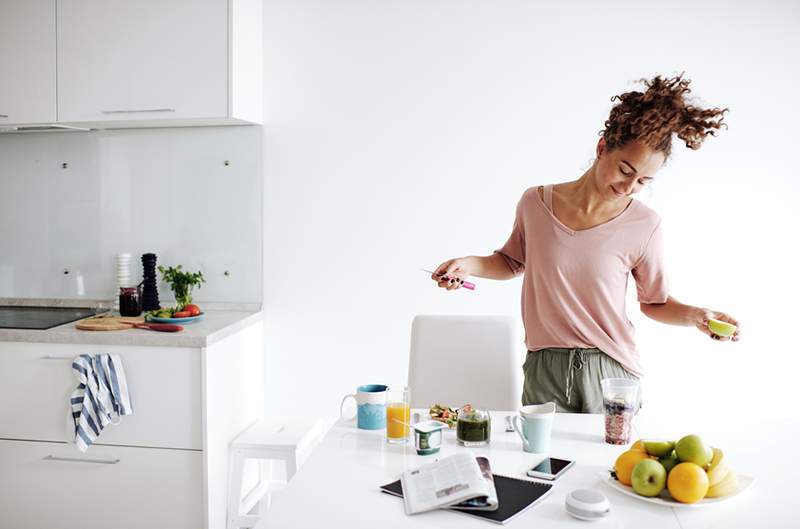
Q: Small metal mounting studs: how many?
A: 4